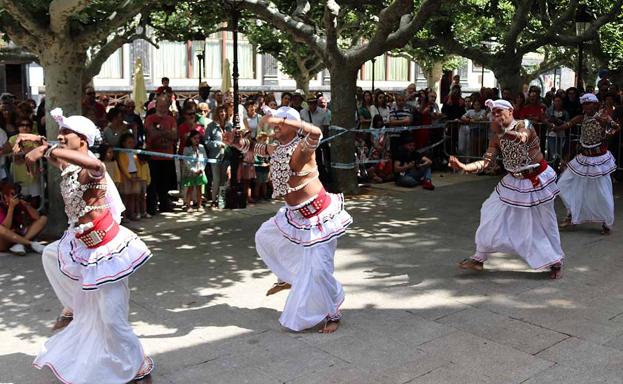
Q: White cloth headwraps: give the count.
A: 4